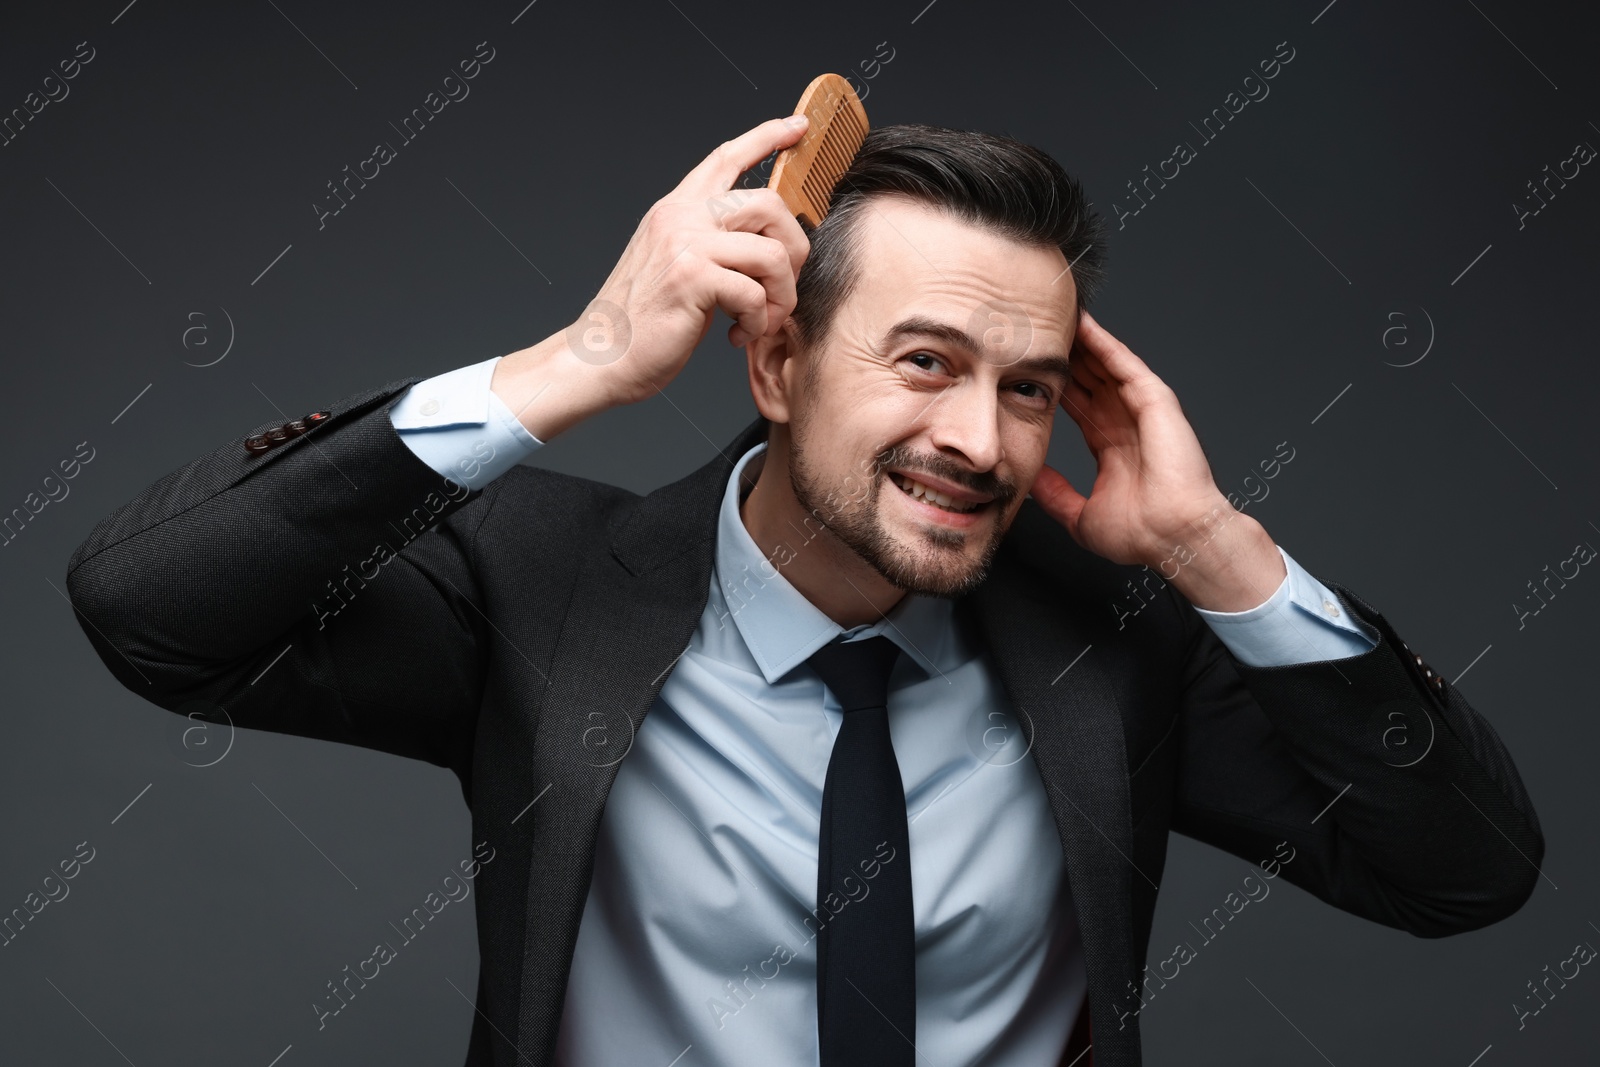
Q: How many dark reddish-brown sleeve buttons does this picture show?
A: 8